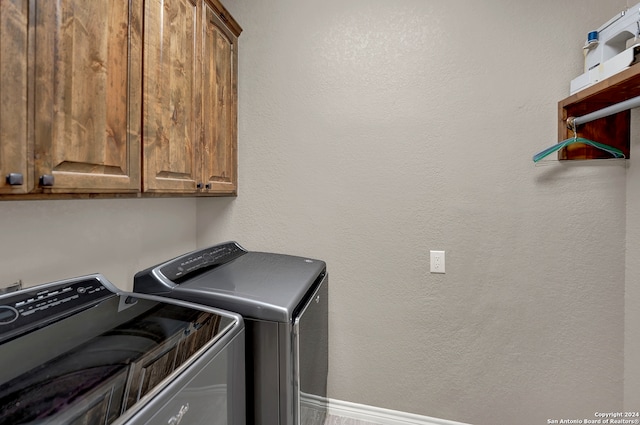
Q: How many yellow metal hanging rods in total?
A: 0